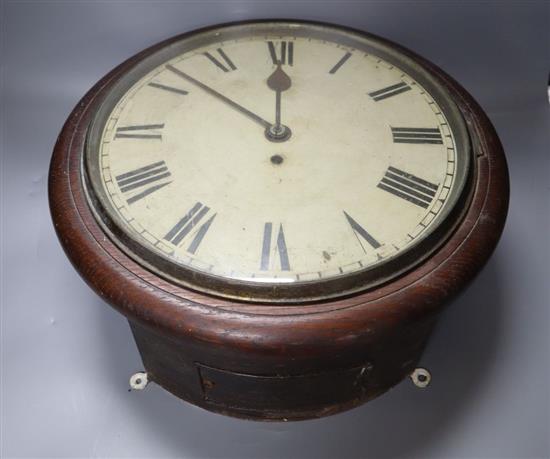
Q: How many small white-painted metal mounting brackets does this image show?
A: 2